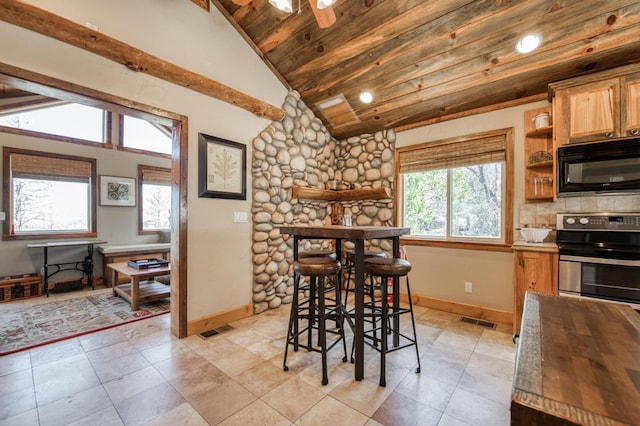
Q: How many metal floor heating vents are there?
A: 2